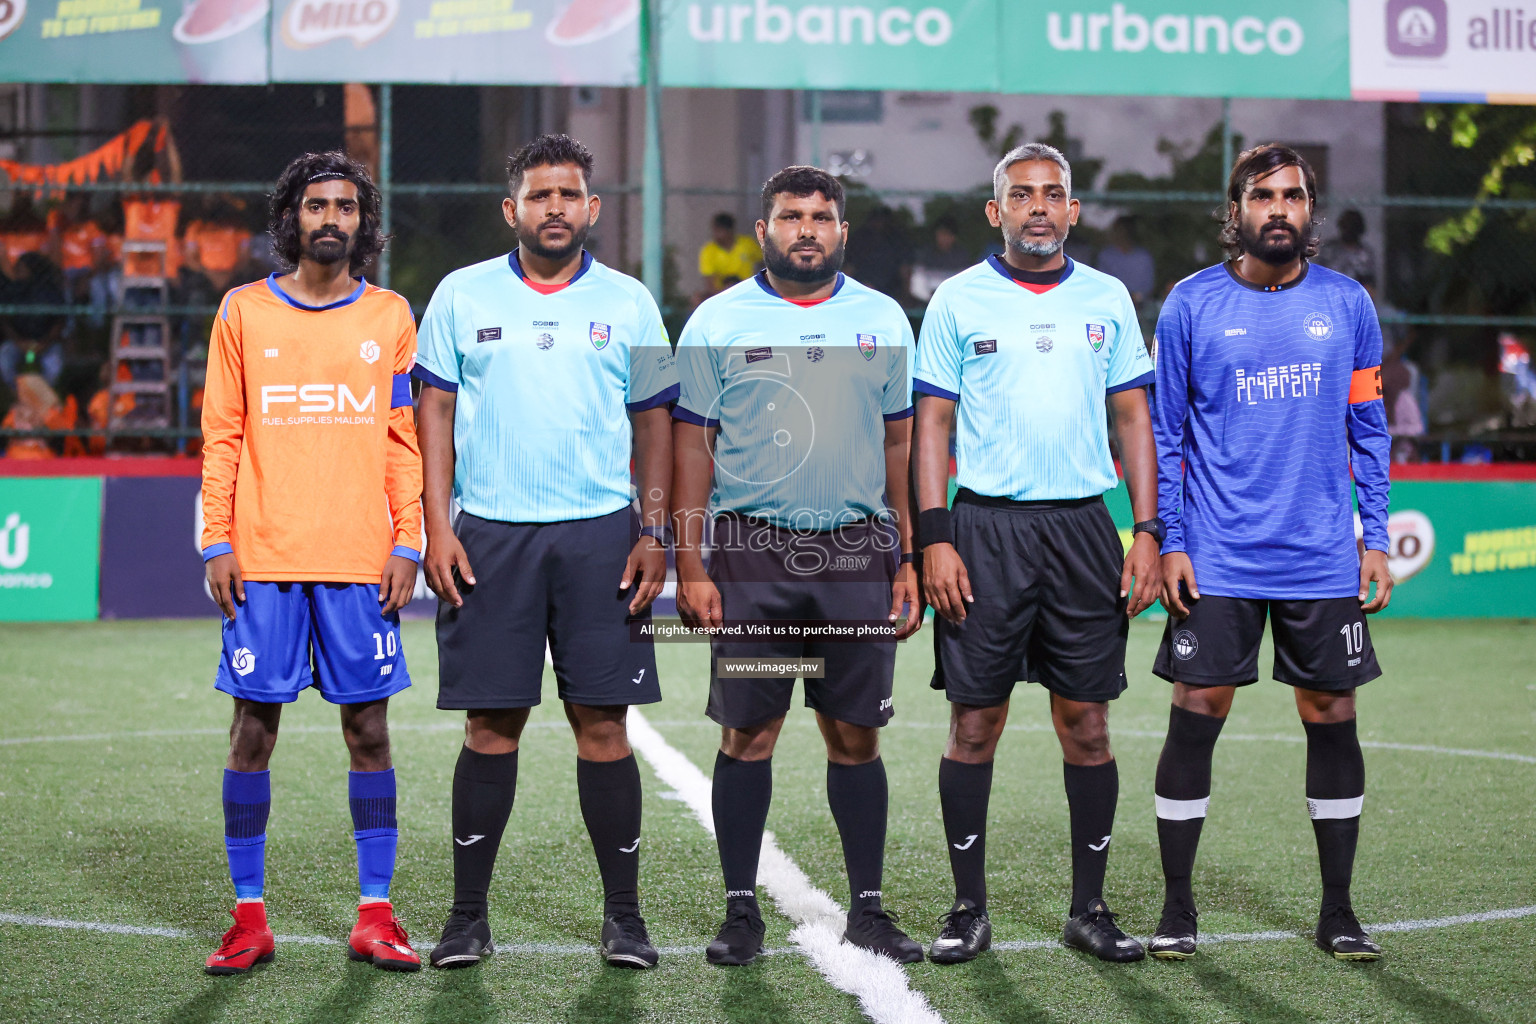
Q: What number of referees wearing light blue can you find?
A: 3